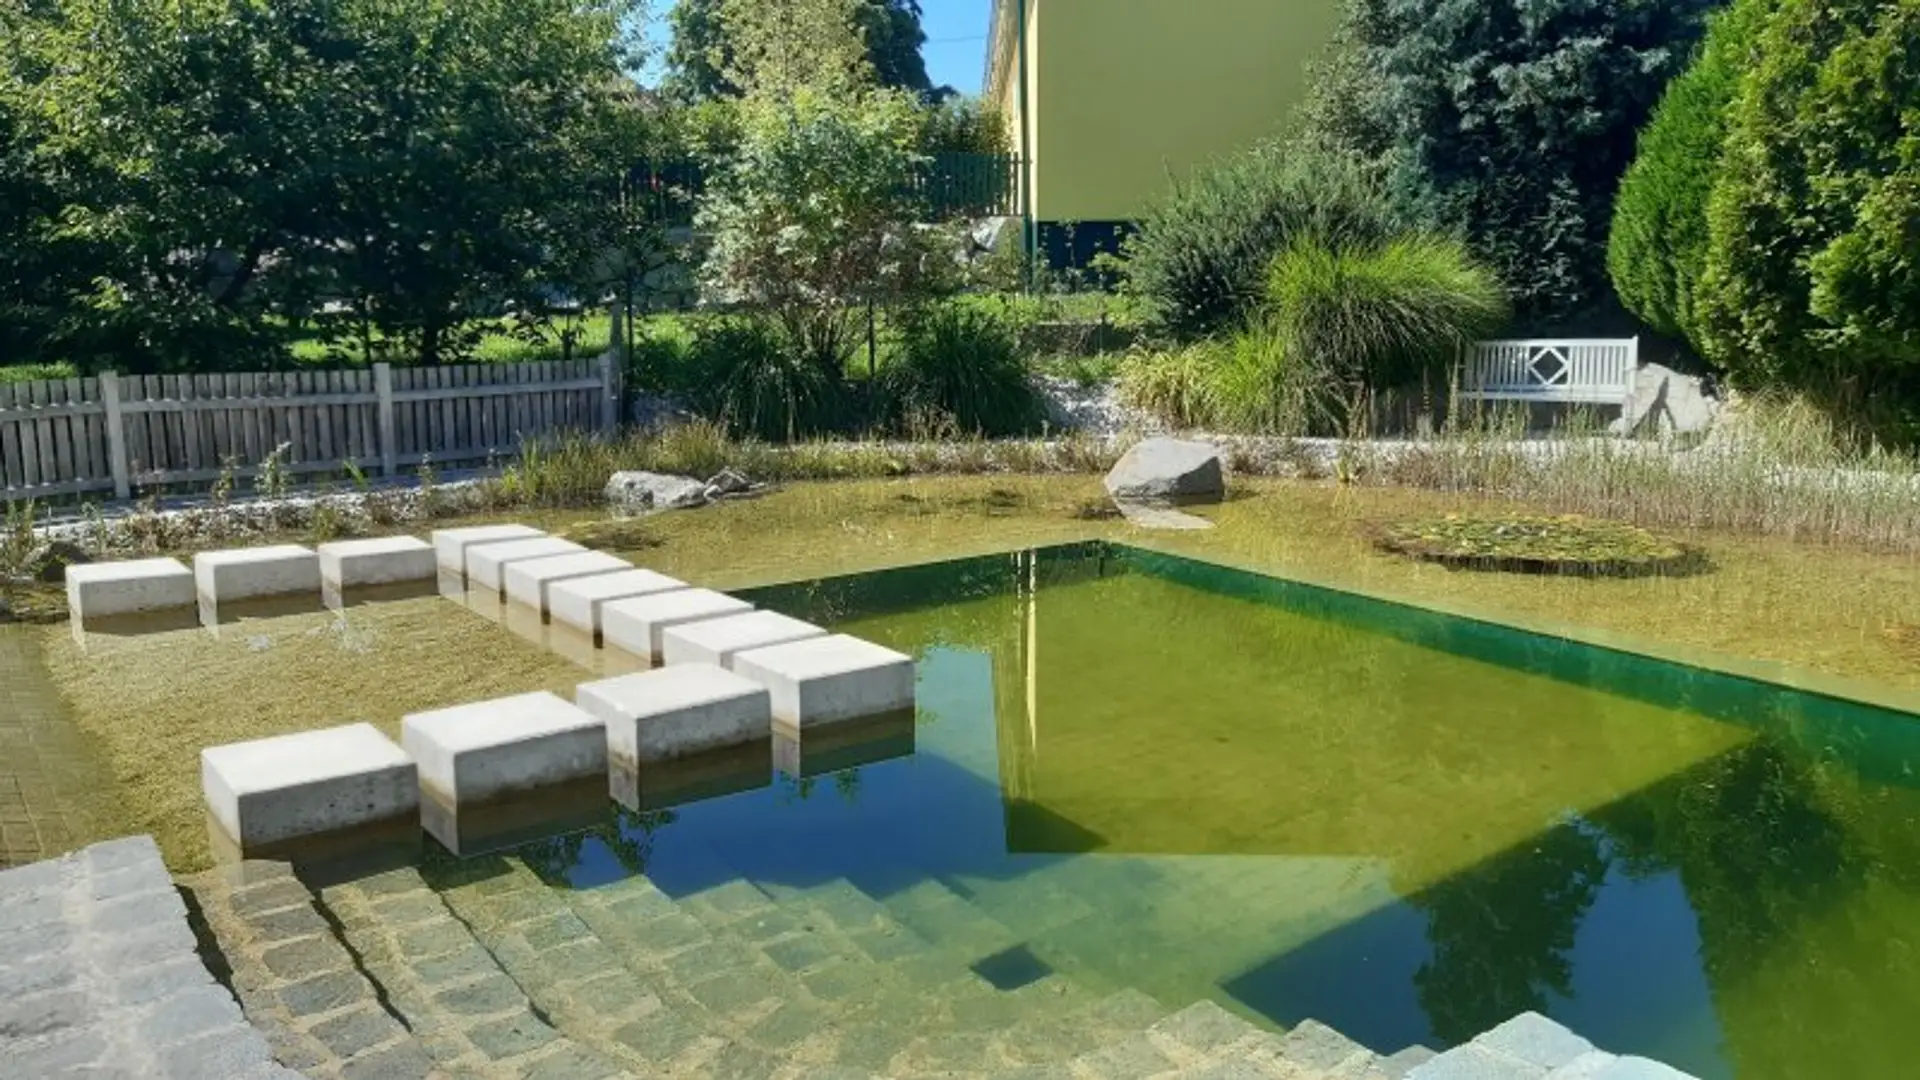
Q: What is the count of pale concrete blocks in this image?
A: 13